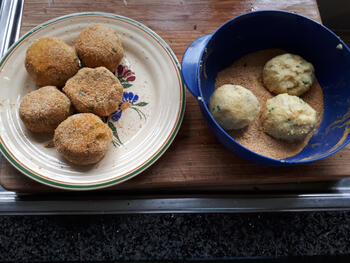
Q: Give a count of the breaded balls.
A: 5